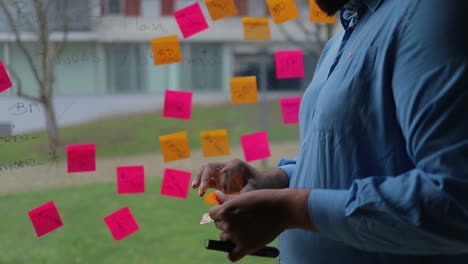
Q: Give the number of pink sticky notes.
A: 11